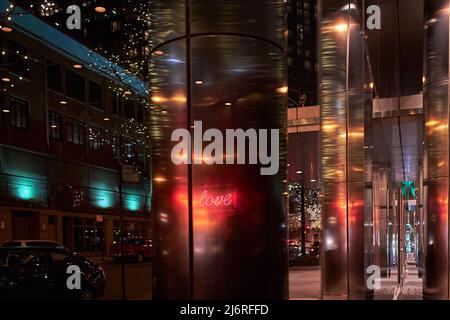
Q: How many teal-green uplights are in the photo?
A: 3